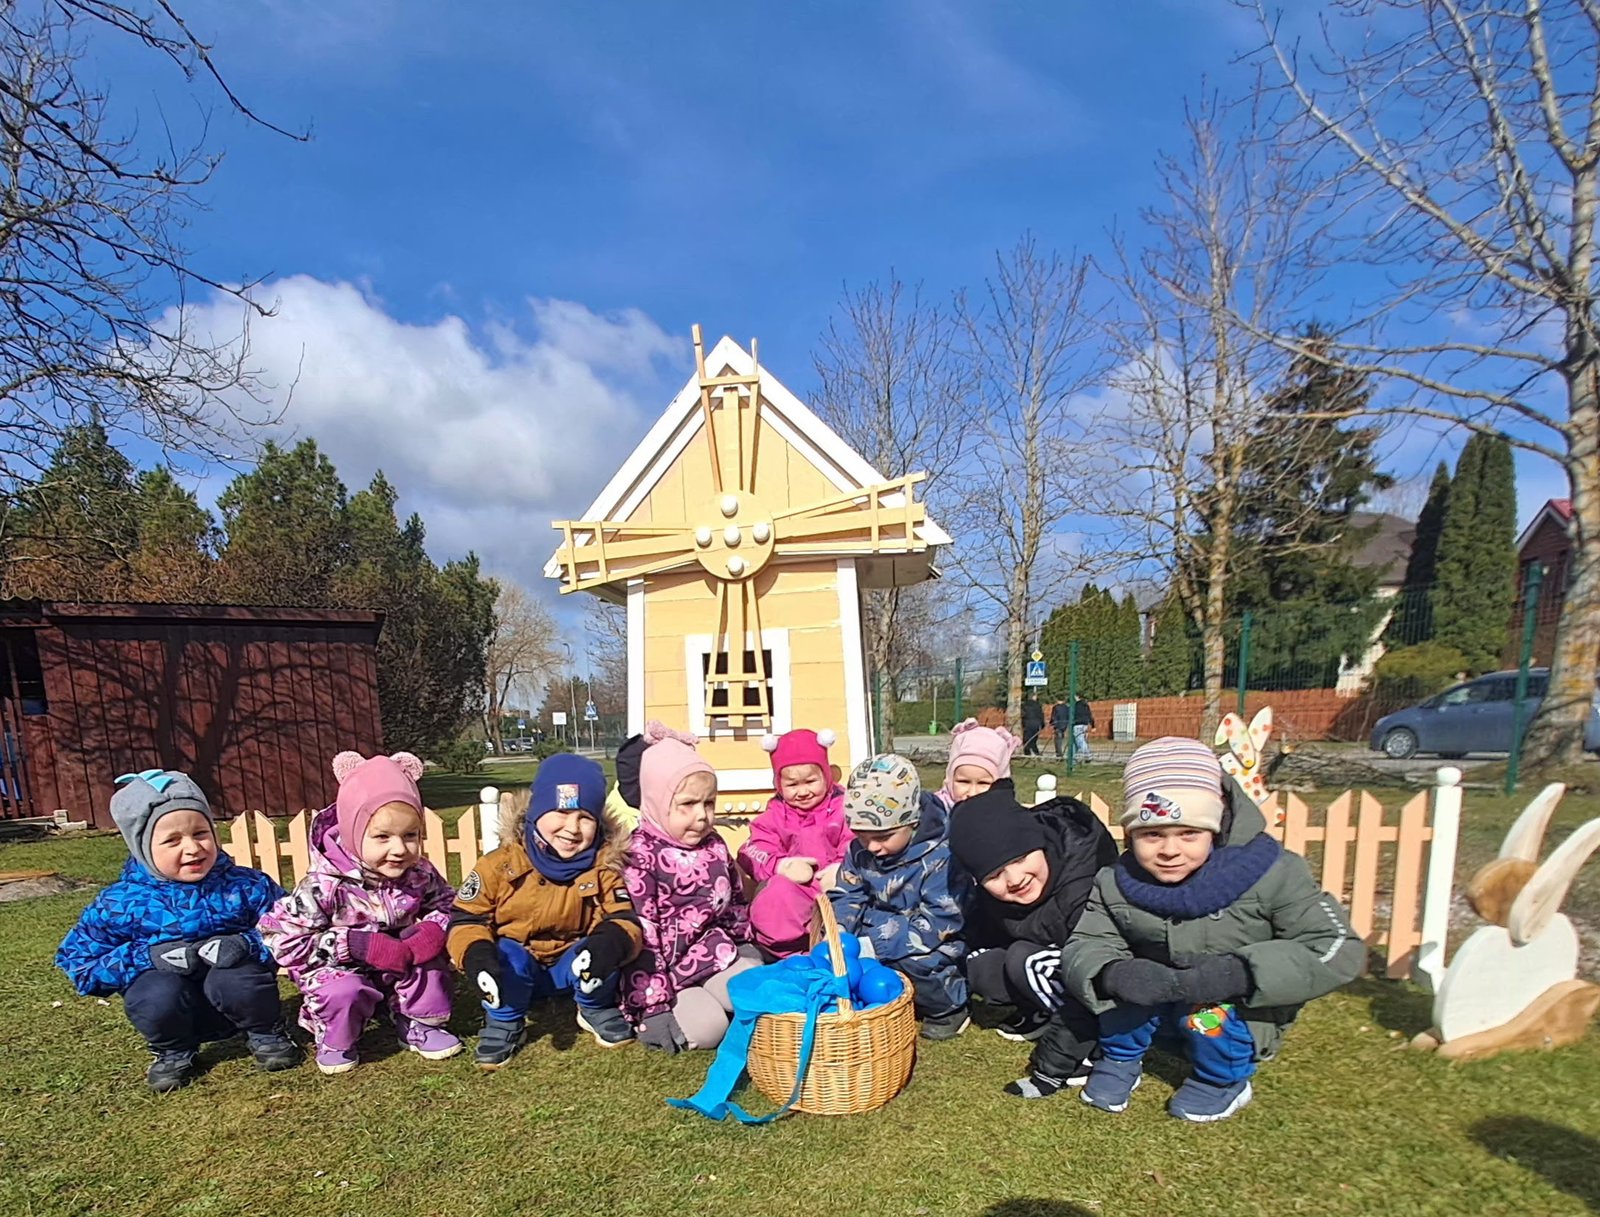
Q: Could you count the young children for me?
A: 10